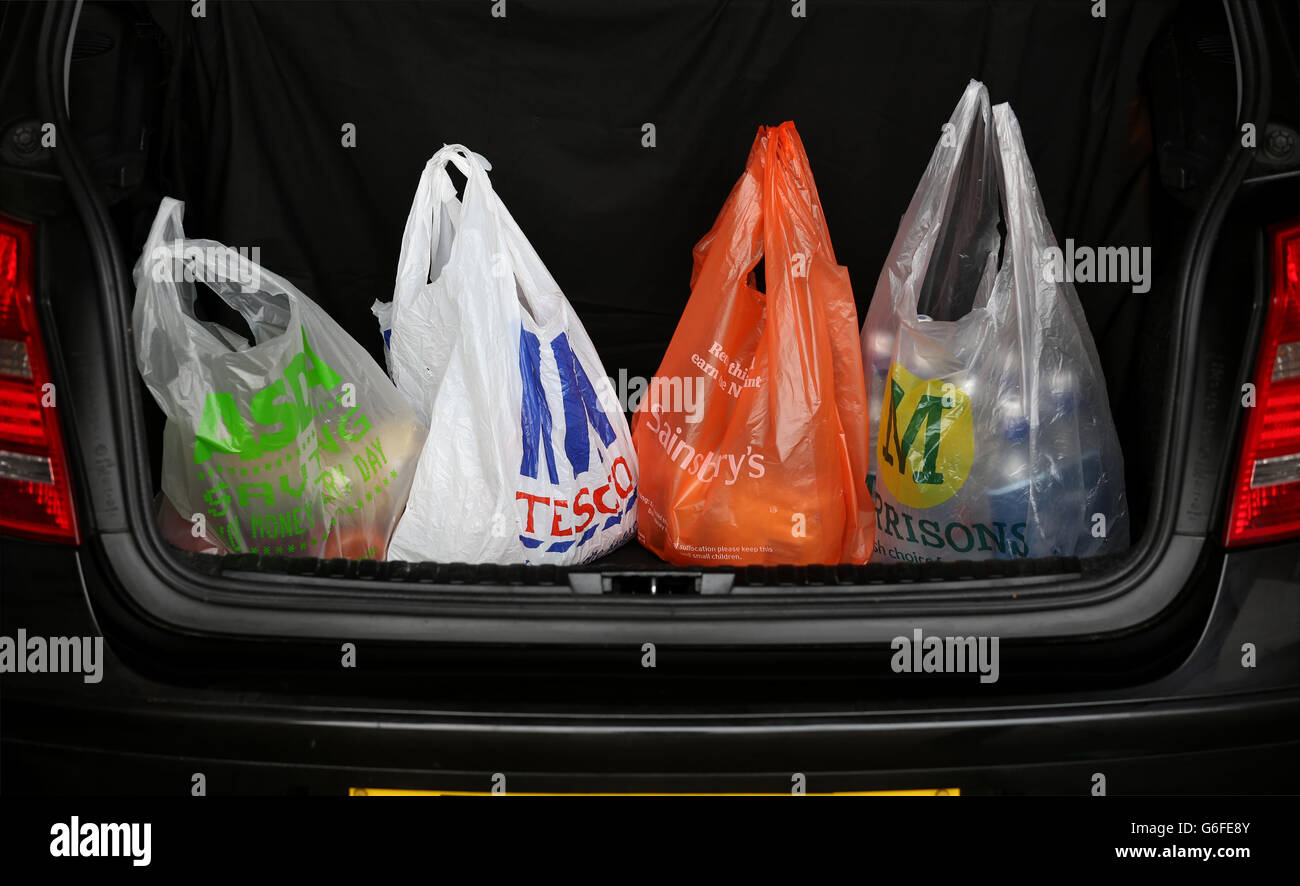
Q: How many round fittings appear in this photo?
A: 2